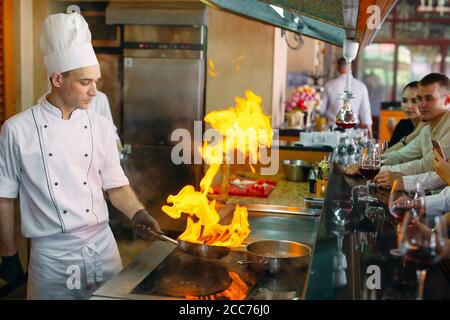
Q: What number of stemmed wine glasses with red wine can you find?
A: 3